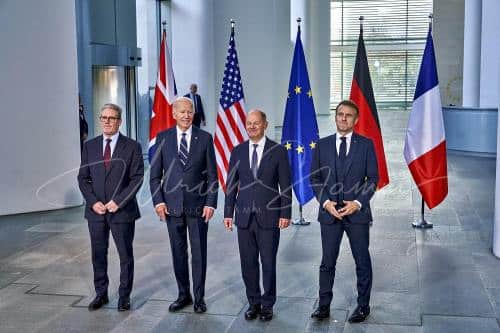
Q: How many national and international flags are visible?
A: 5